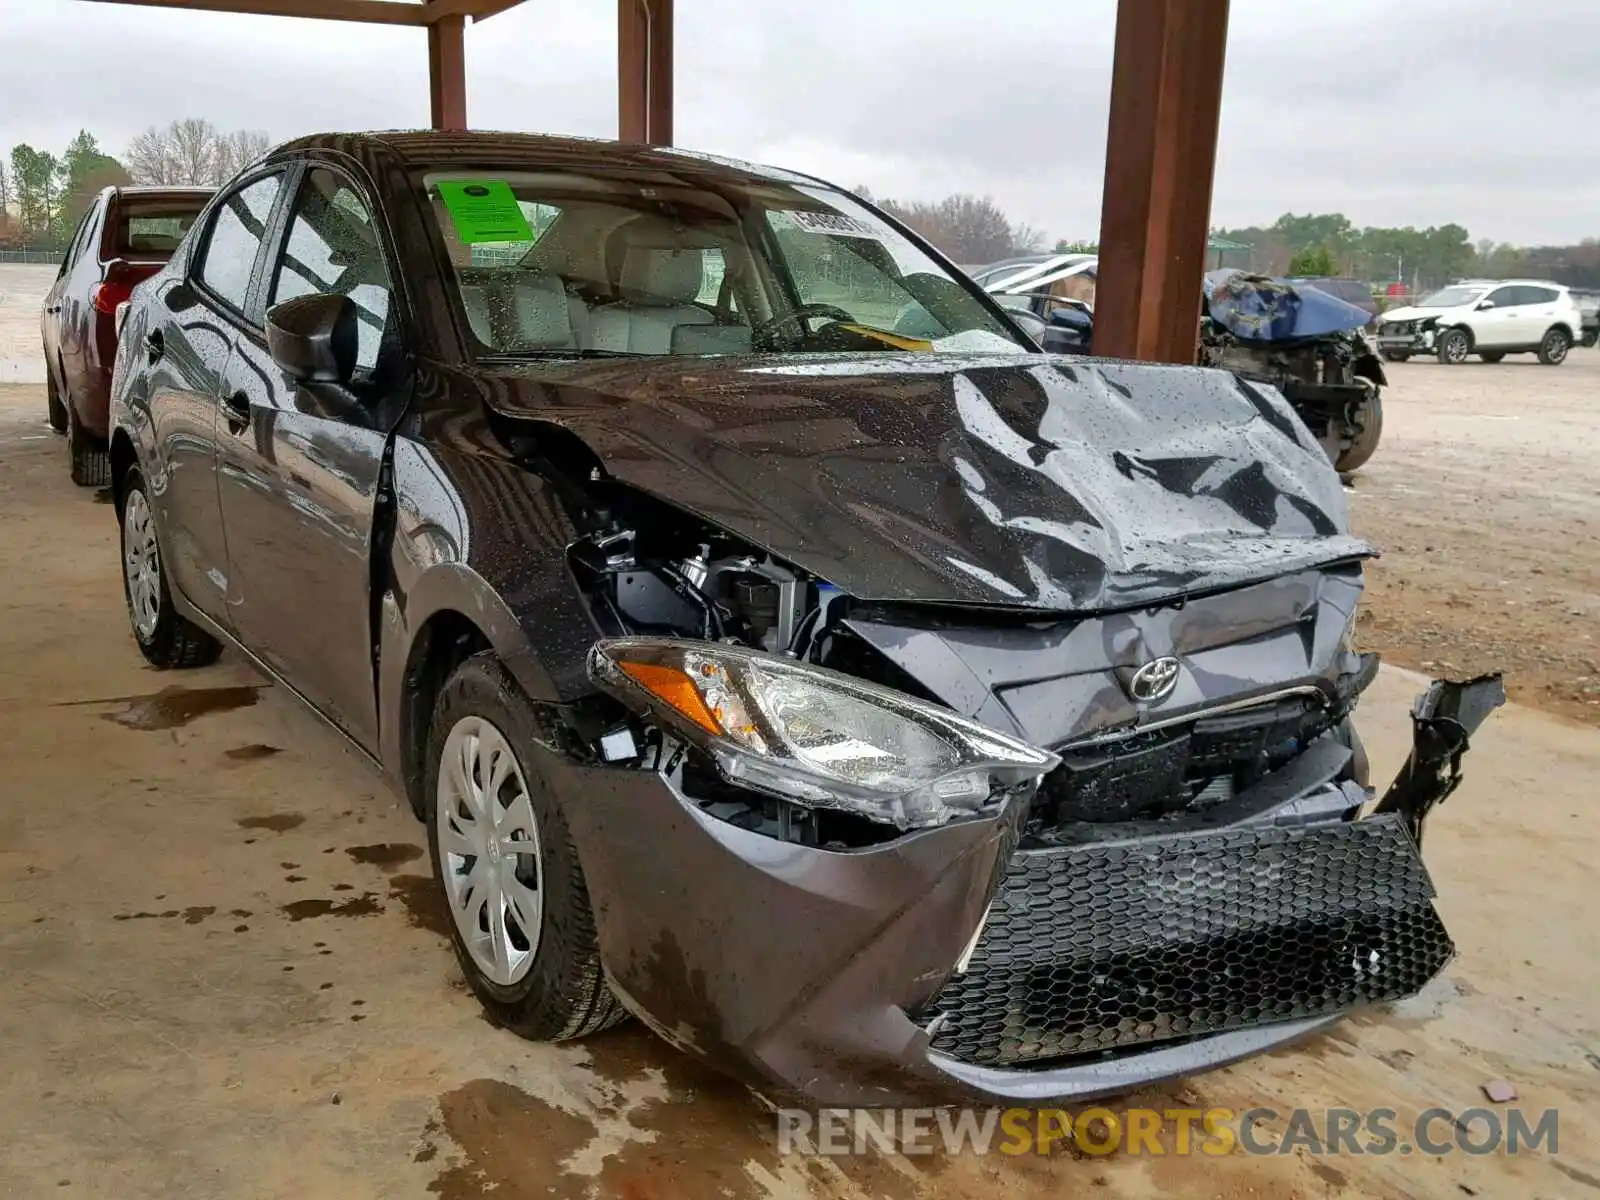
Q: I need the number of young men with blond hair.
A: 0